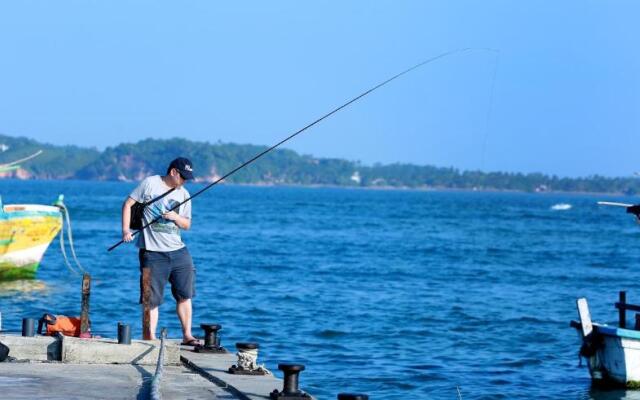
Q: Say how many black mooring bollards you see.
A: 4